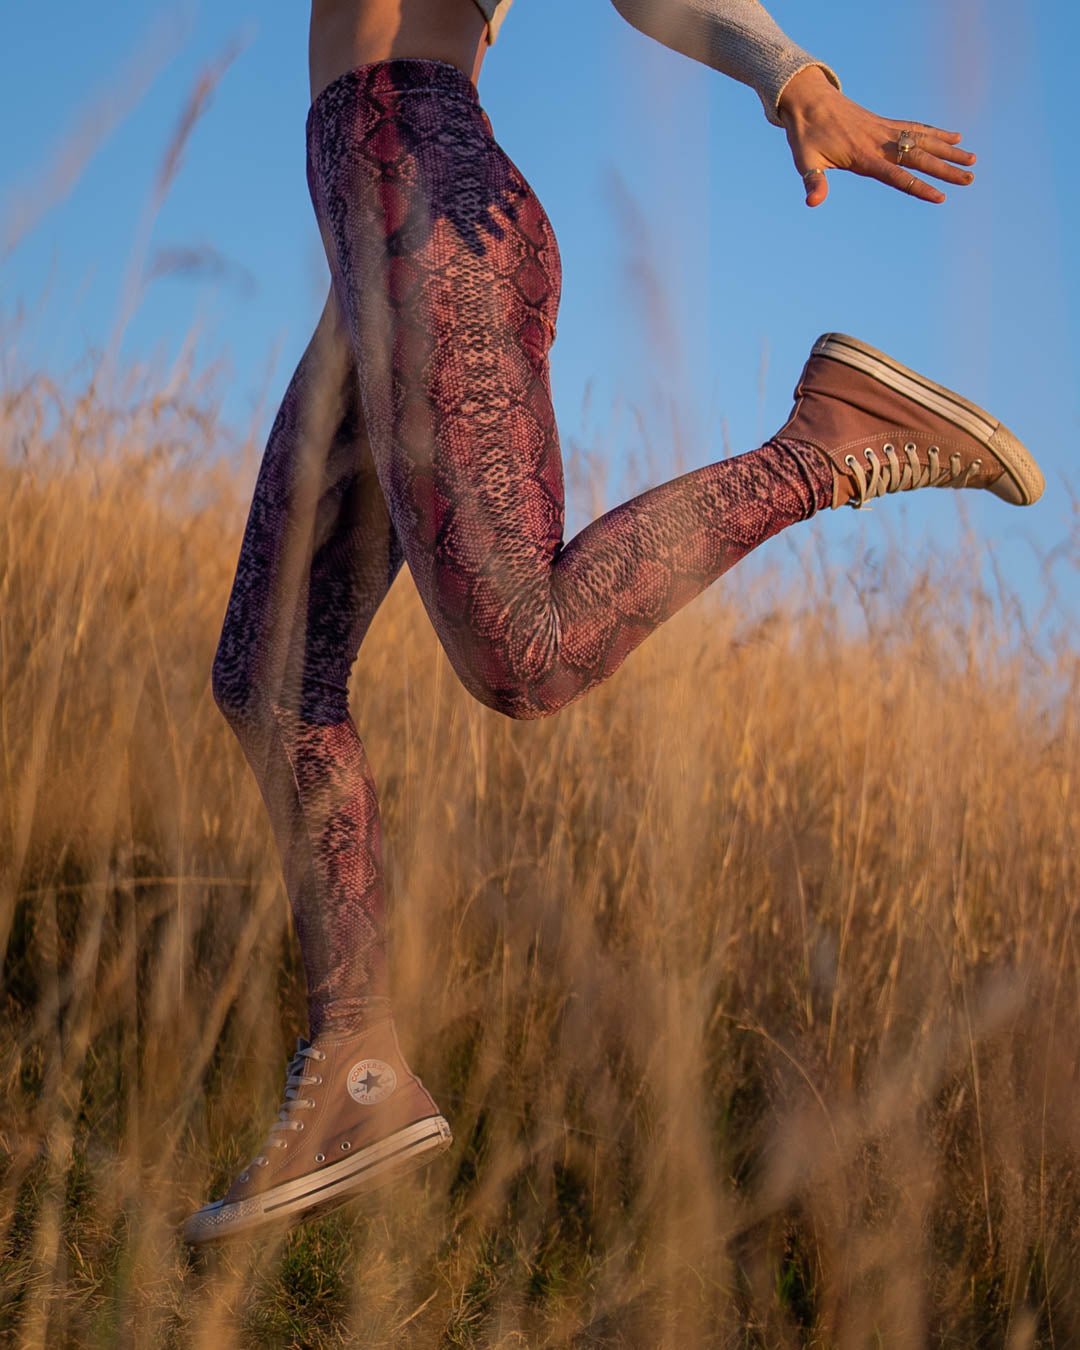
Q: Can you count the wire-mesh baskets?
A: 0